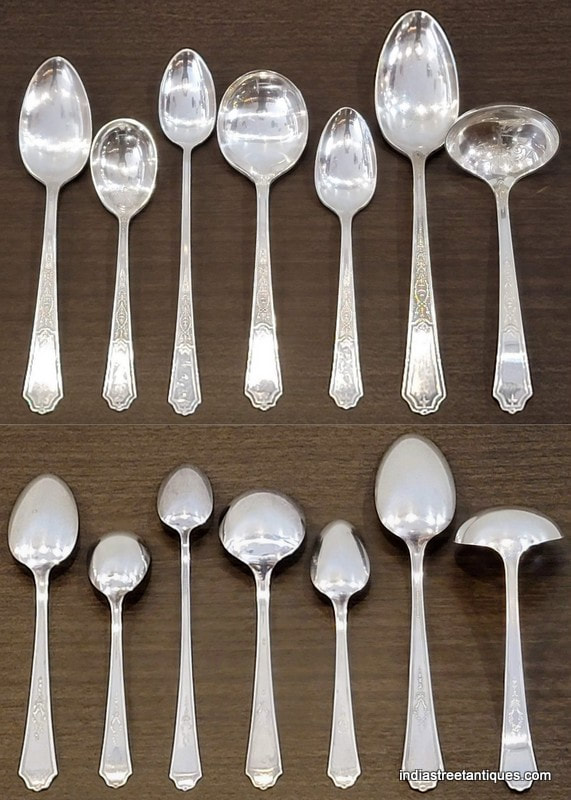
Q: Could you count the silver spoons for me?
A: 14